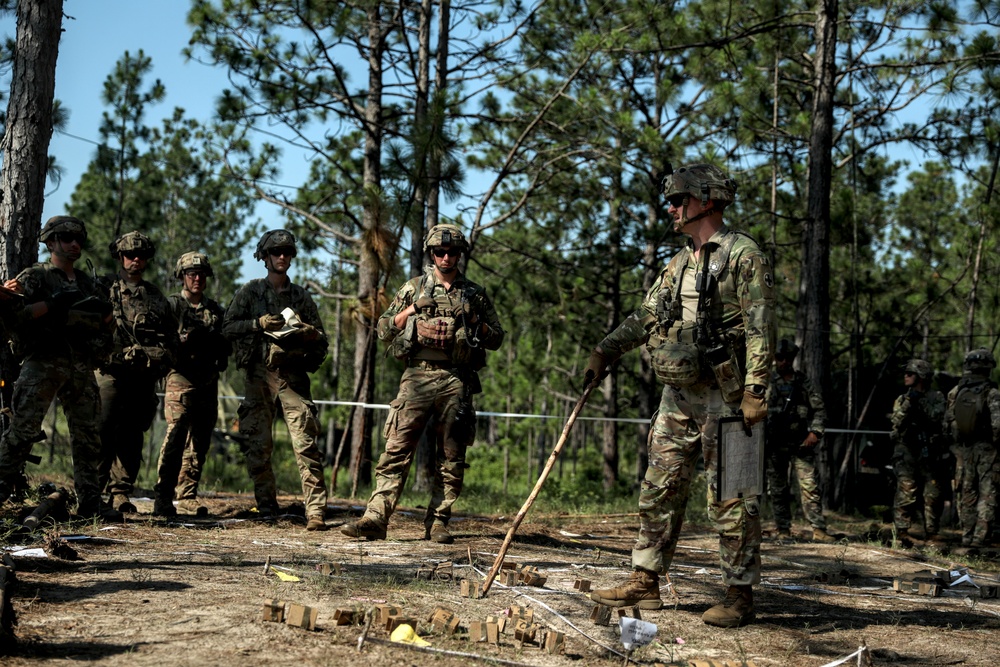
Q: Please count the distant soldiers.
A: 3